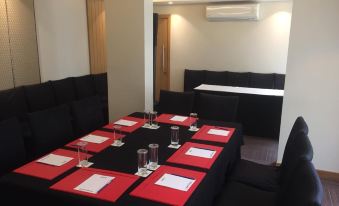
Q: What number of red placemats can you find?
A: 8